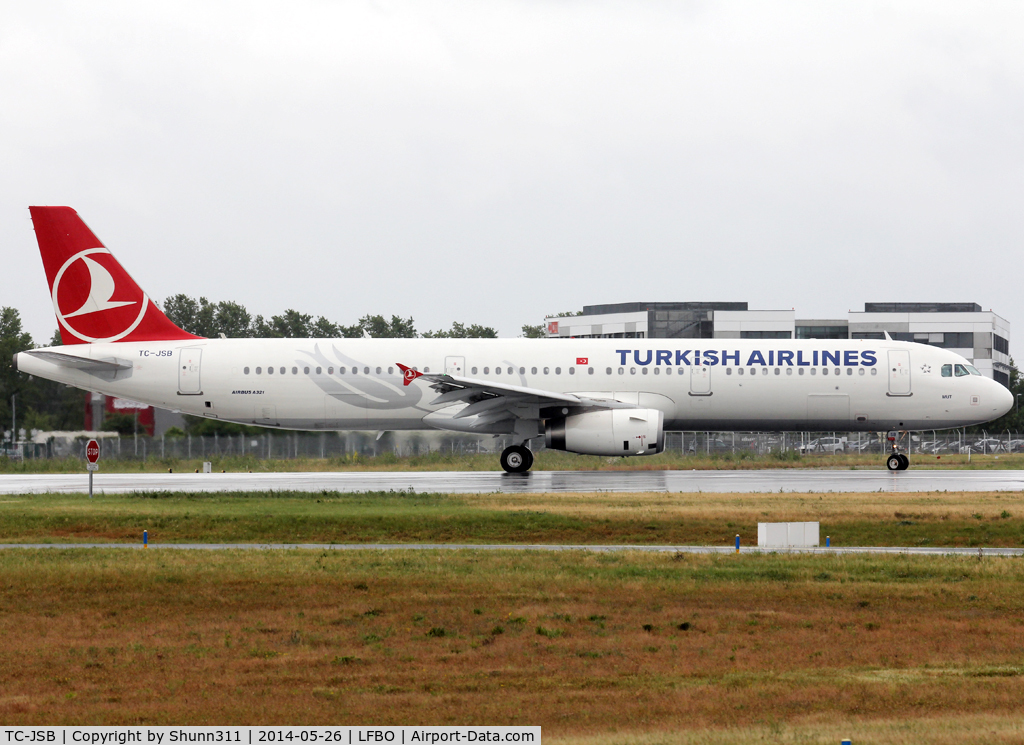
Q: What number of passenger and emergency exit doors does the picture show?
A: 4